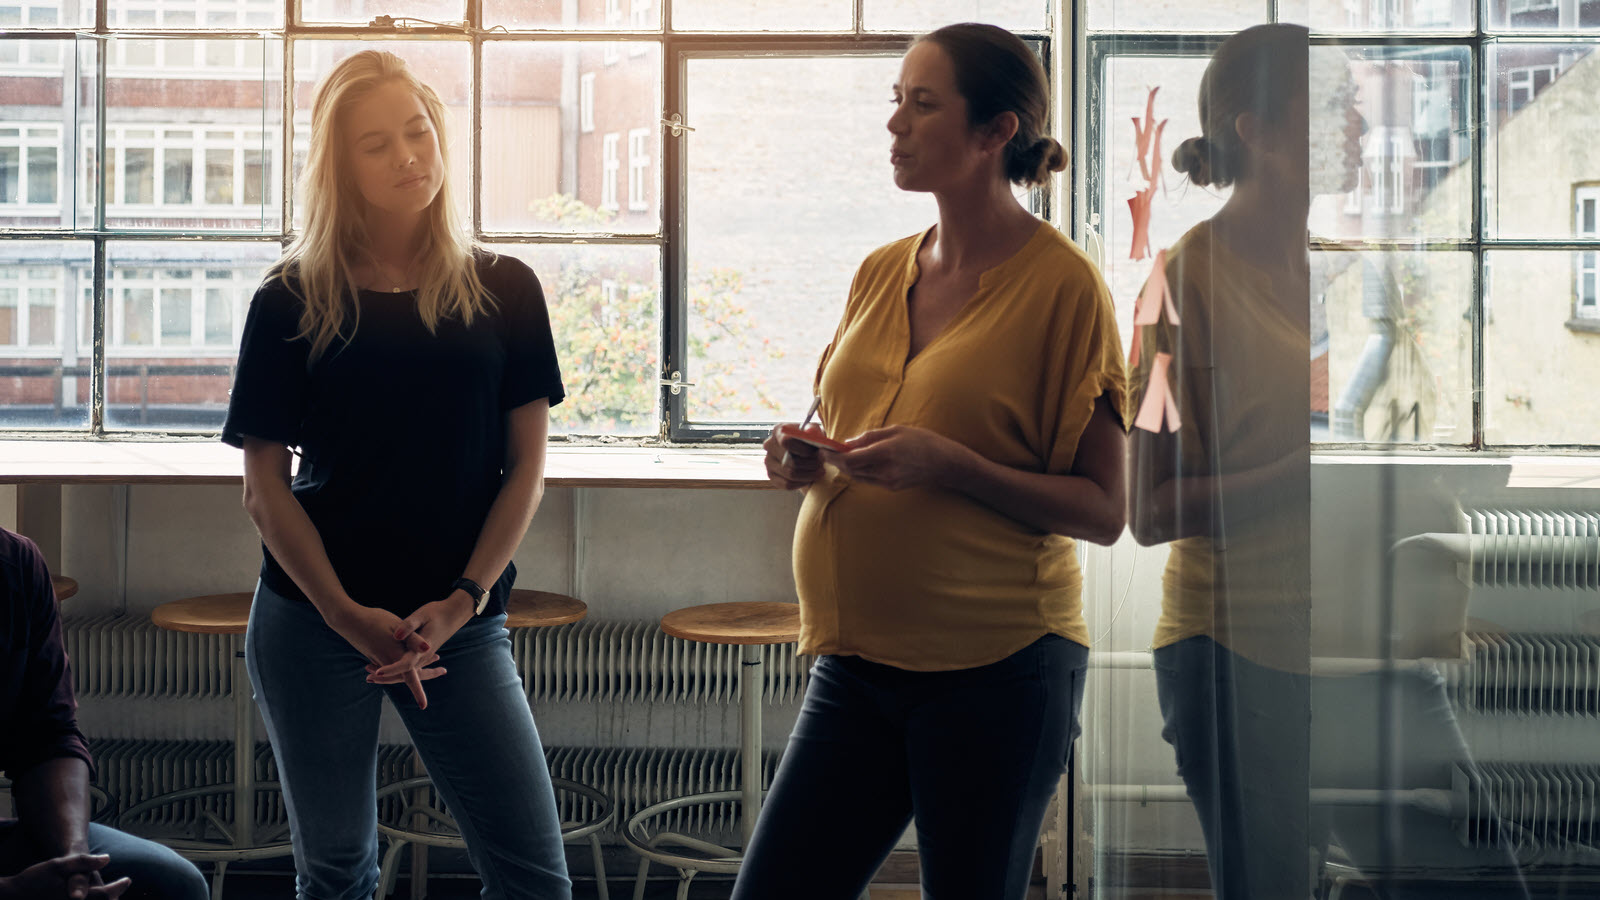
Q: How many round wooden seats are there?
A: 4